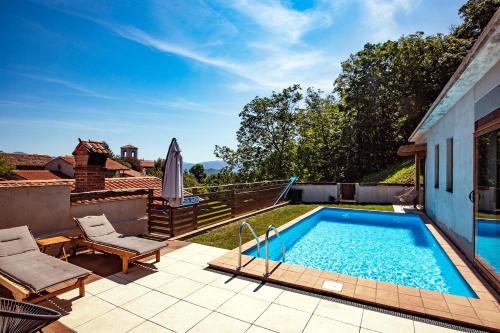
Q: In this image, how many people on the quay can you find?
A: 0